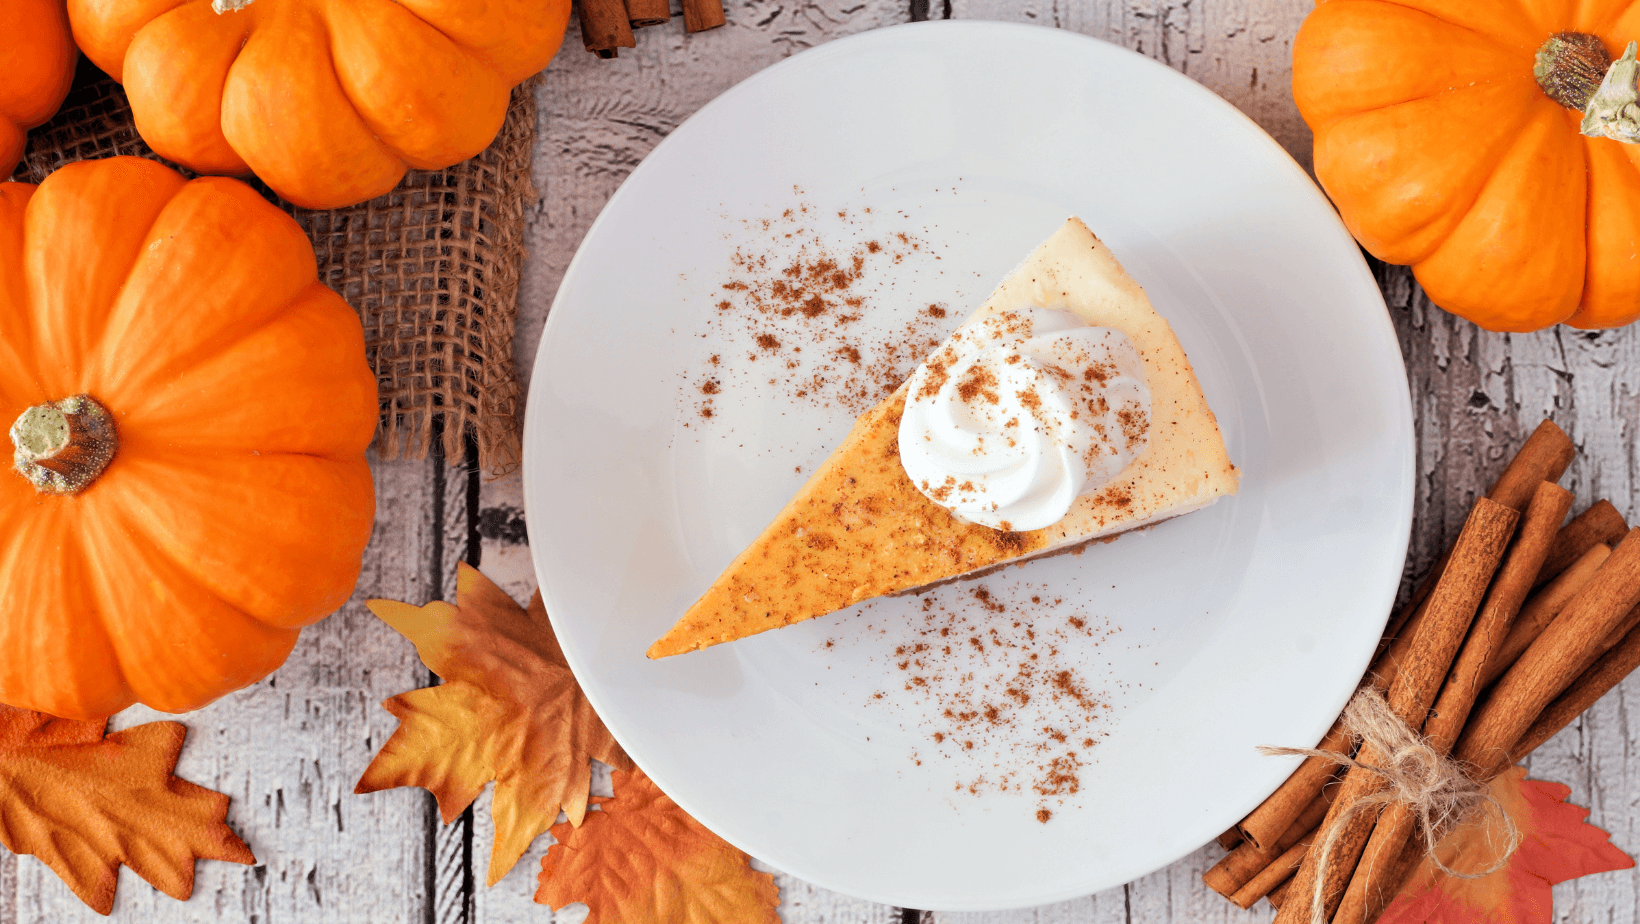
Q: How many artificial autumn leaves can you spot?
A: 4